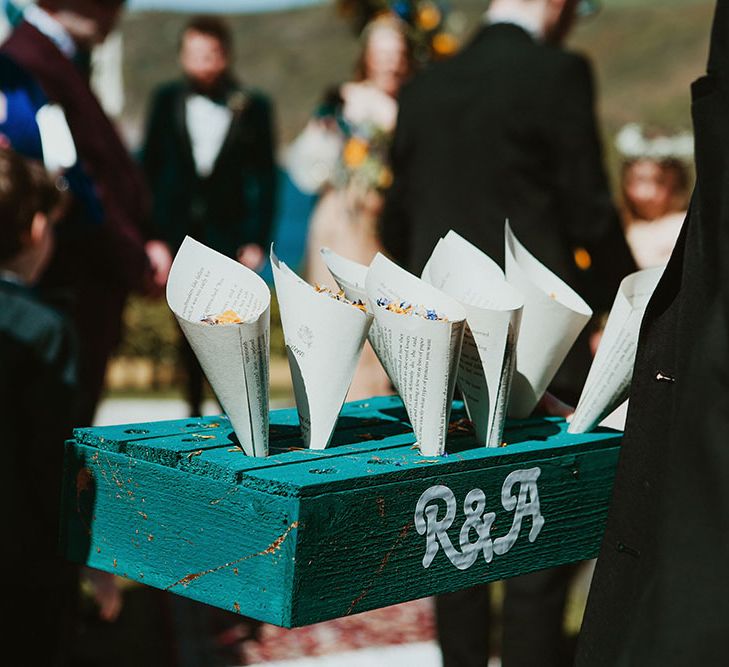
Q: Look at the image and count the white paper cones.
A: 7